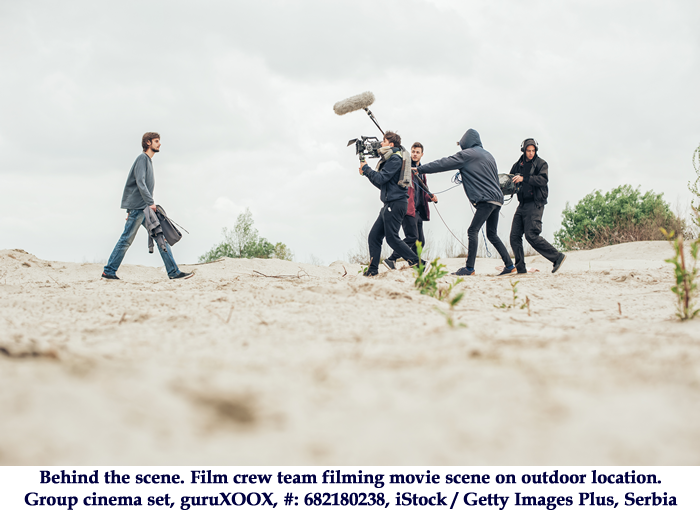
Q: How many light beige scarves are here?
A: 1